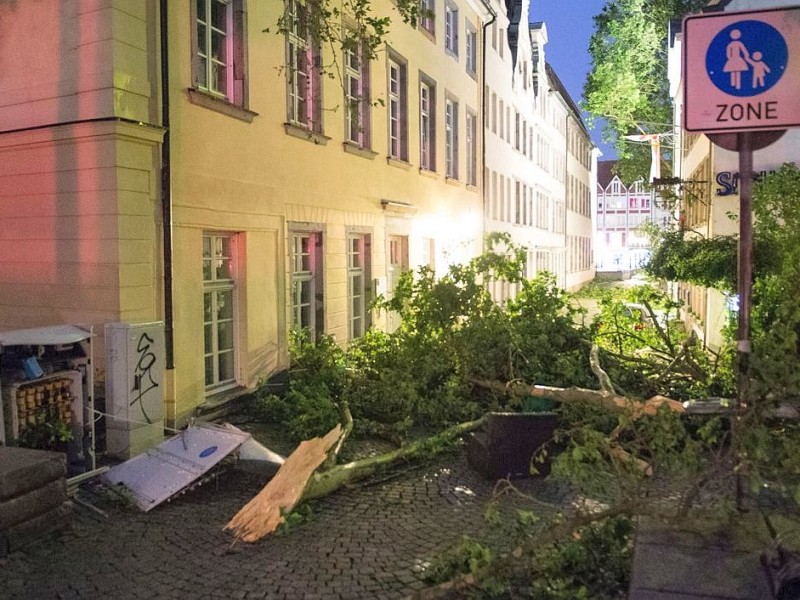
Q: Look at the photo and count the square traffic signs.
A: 1